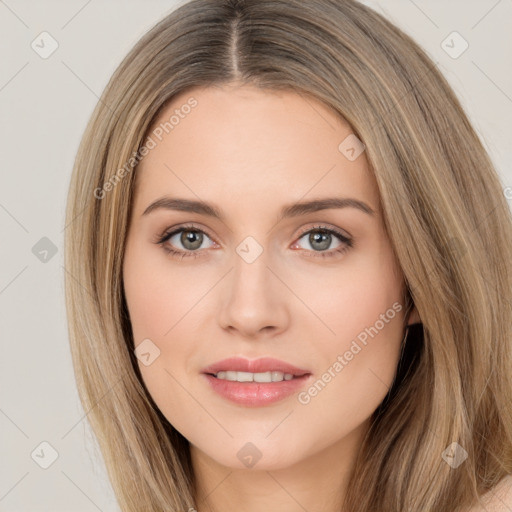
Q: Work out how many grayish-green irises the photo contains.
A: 2